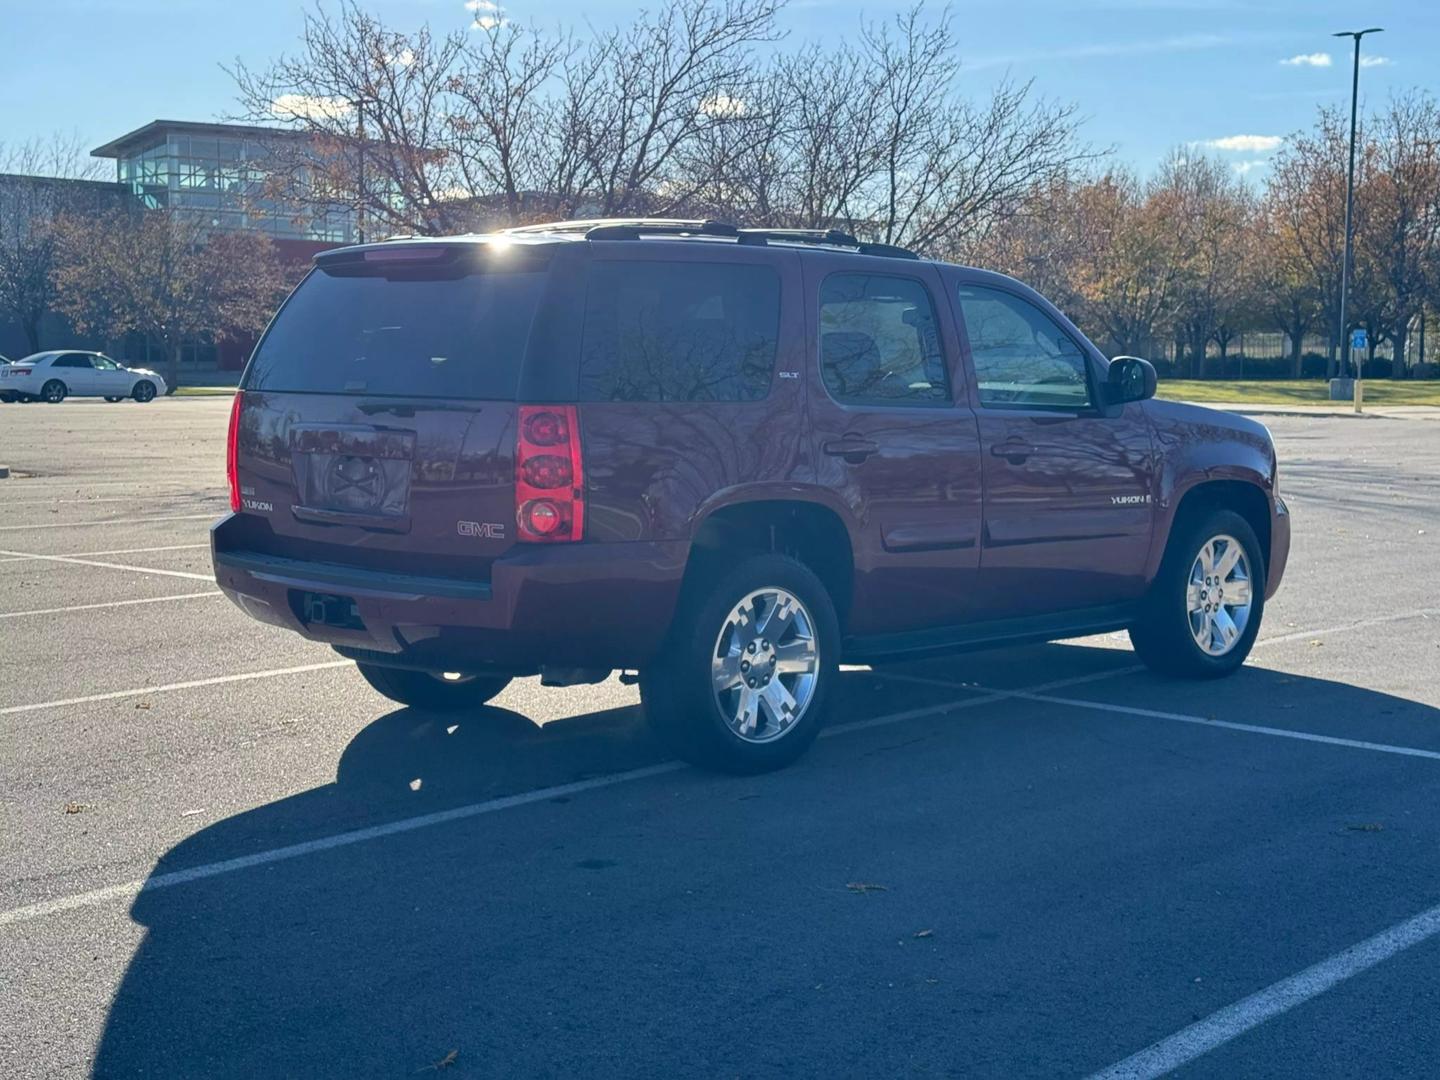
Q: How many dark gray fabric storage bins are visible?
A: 0